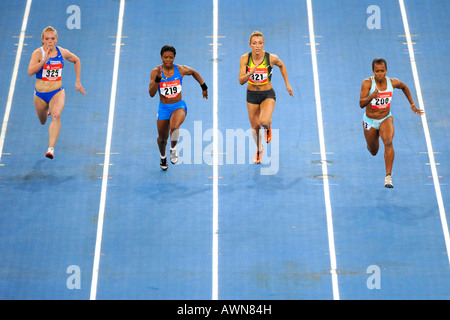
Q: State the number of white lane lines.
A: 5